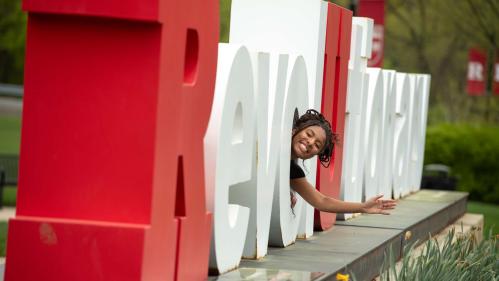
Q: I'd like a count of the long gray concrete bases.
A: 1